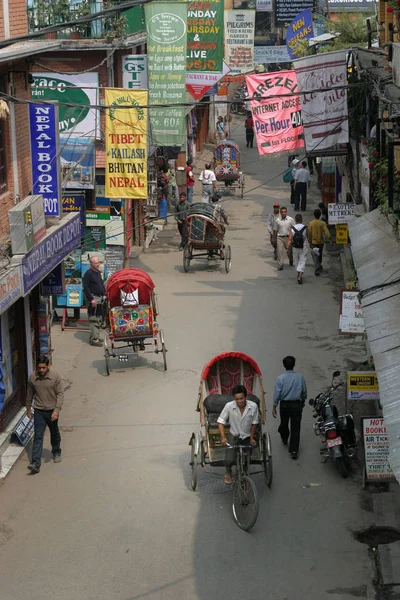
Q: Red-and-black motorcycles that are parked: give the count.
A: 1